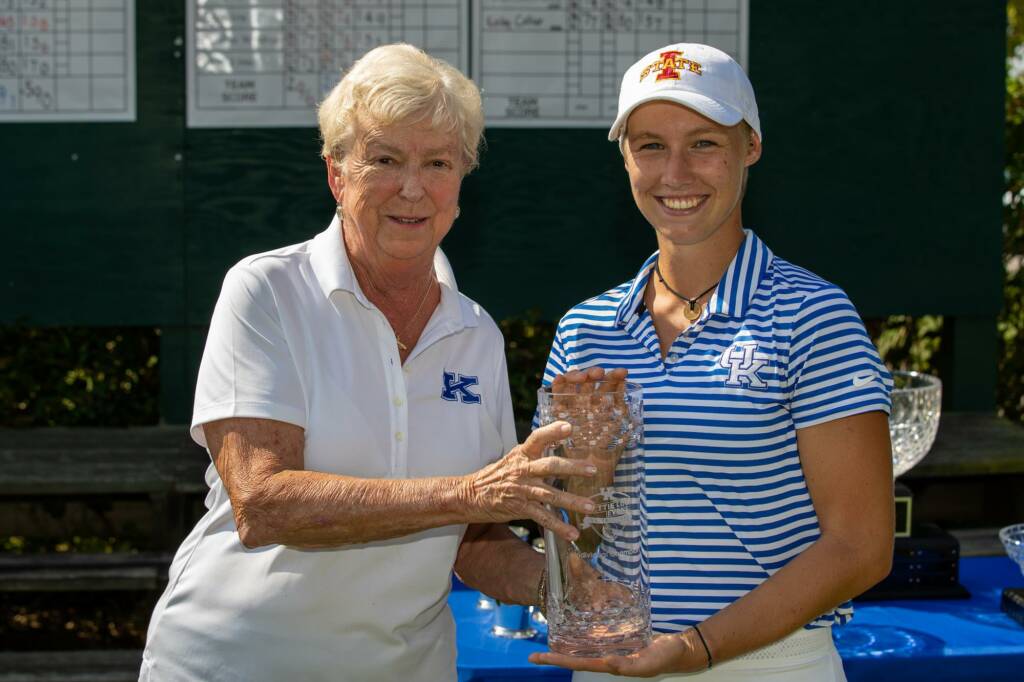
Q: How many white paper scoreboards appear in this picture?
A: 3